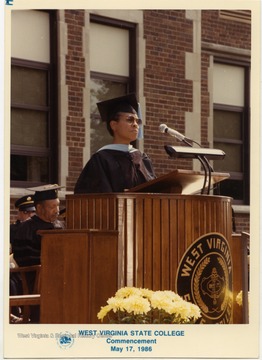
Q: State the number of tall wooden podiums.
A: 1